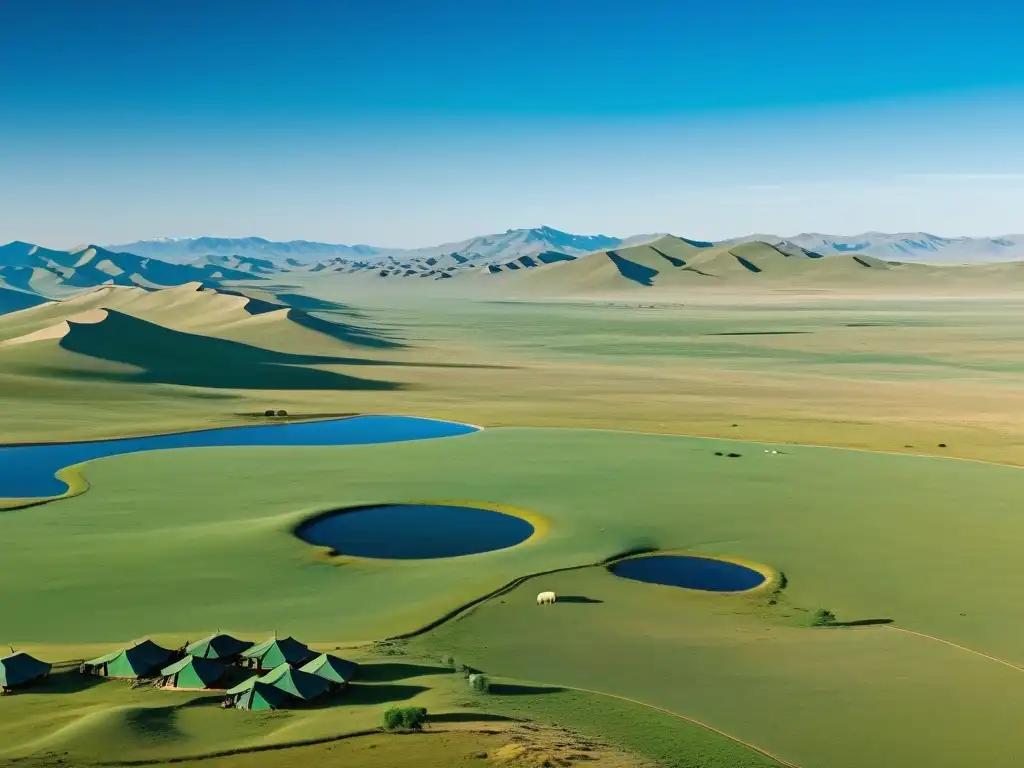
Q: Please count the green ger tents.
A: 8